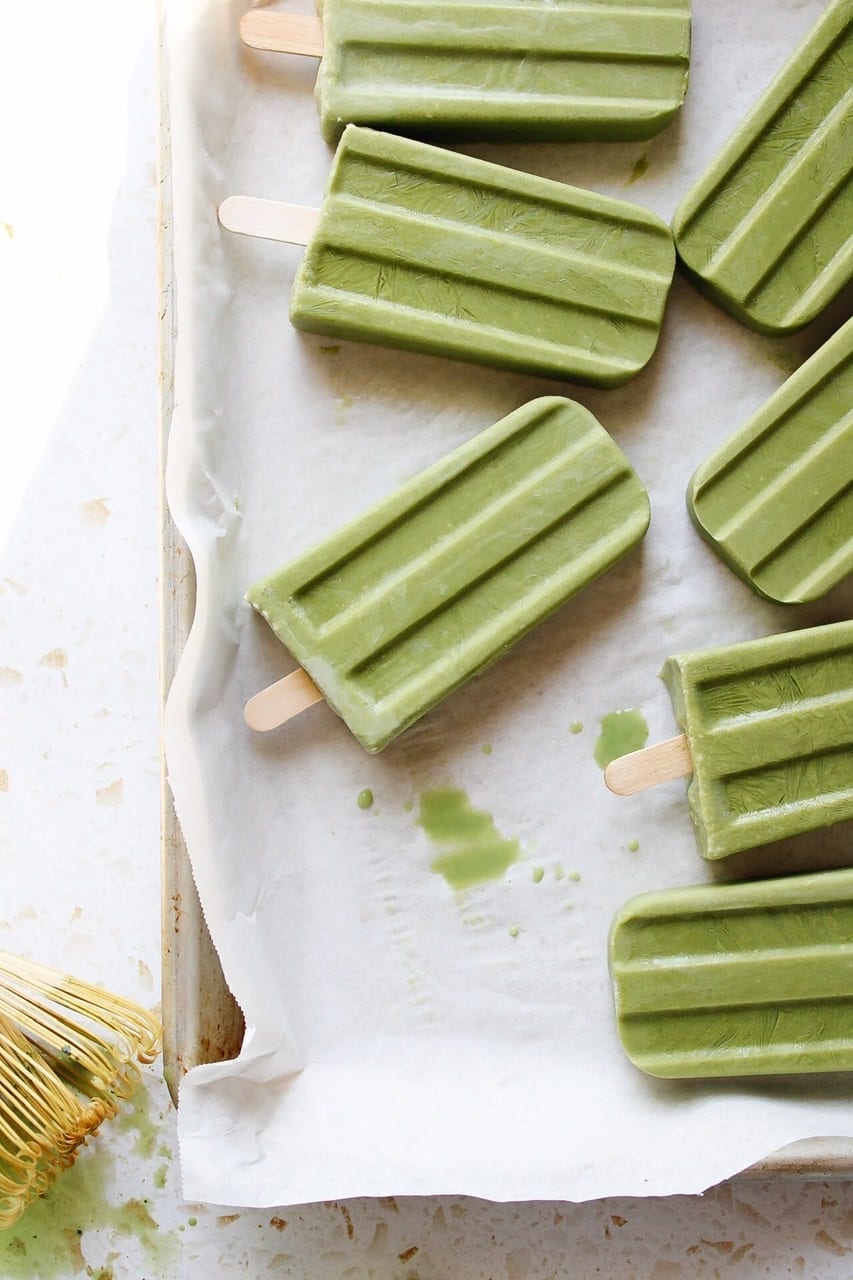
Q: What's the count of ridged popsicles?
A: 7